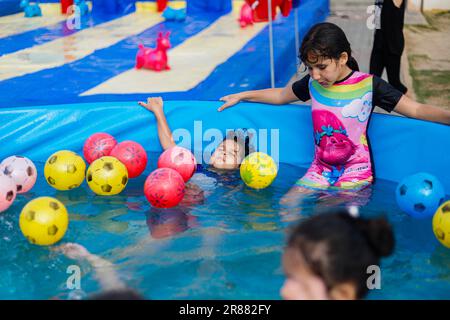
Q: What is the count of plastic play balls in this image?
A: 12